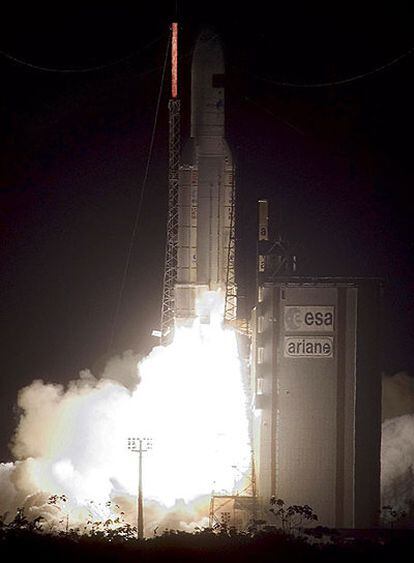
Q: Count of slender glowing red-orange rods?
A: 1